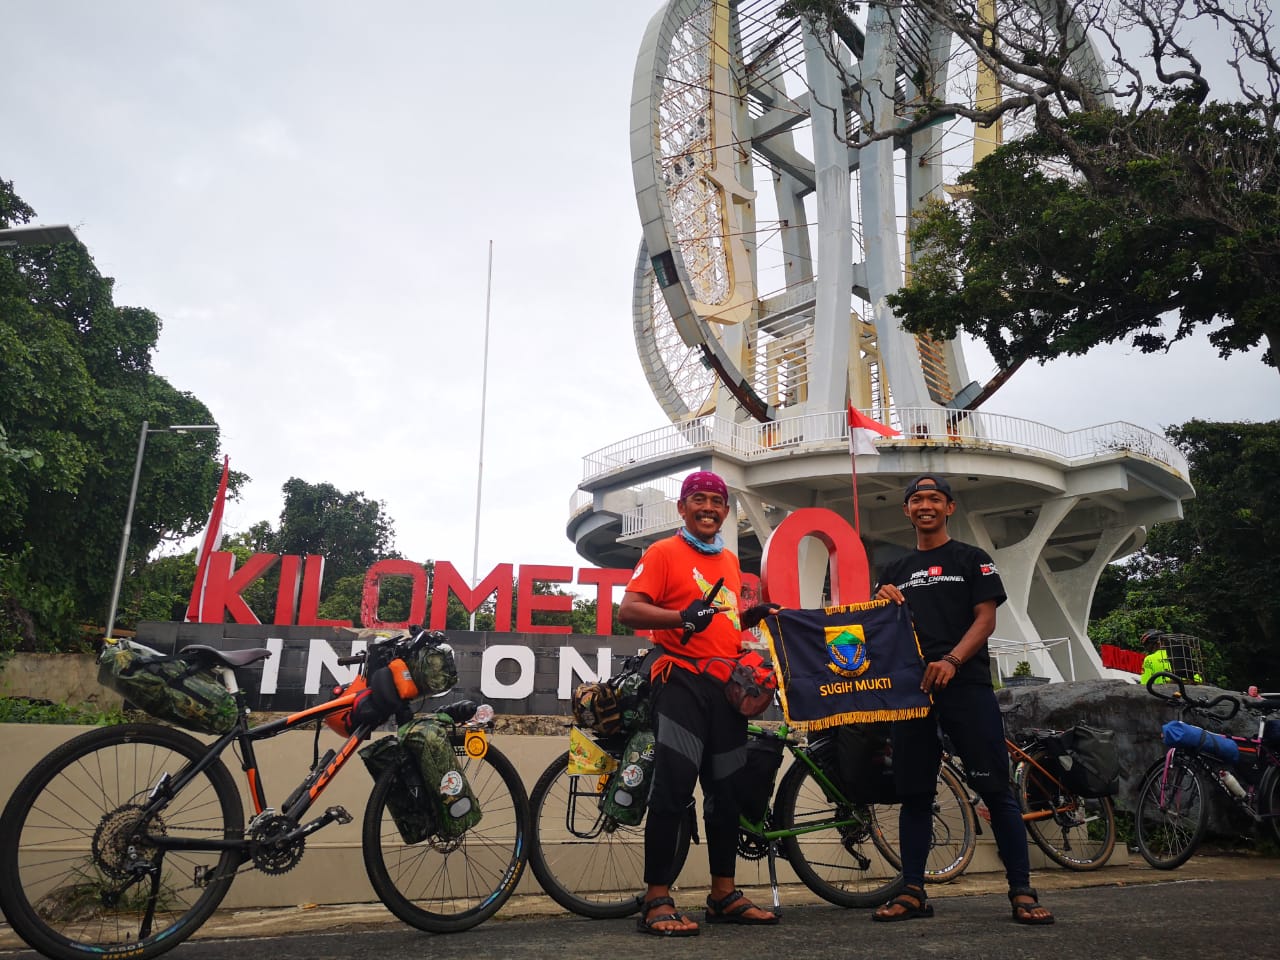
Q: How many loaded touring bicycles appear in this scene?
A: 4